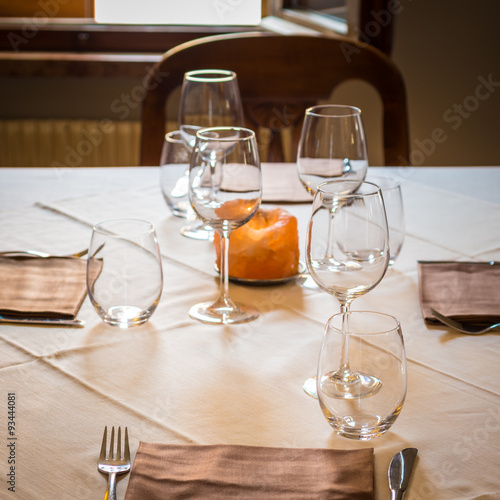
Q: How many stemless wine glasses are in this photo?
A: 4